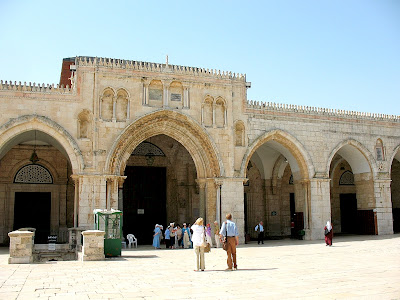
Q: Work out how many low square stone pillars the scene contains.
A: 2